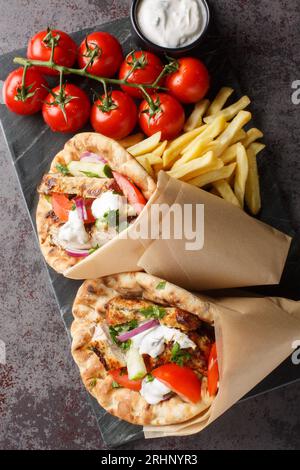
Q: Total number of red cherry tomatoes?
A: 8